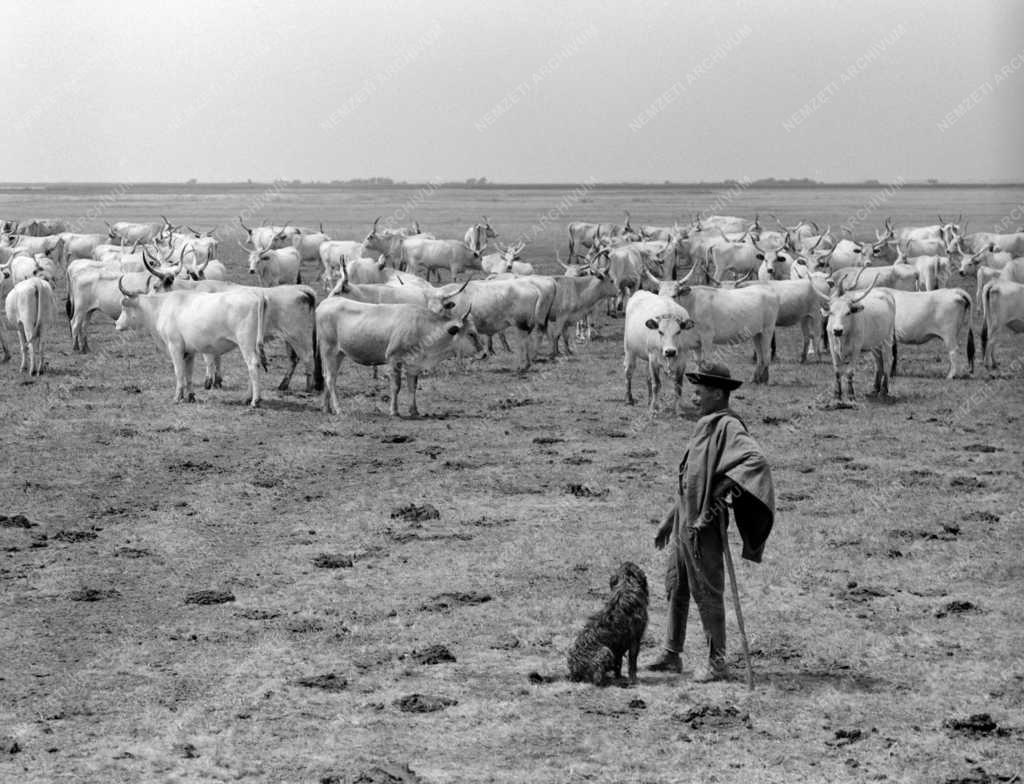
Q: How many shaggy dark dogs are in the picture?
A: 1